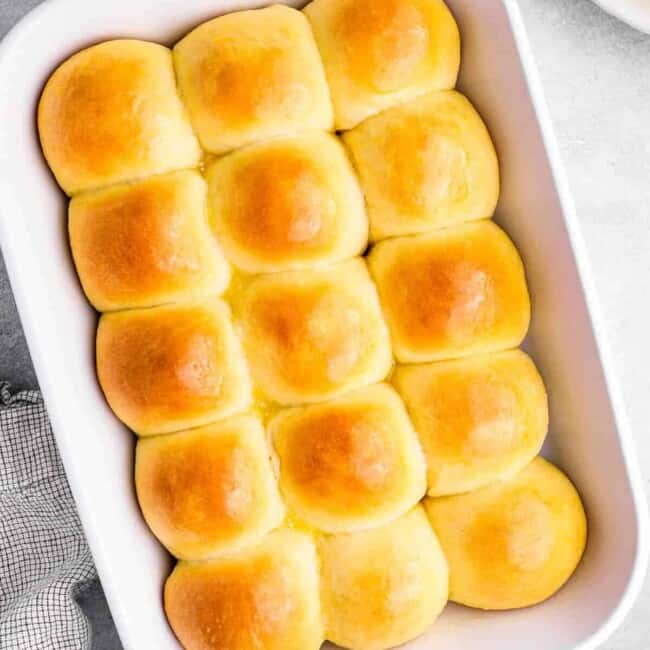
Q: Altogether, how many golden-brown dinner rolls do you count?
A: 15